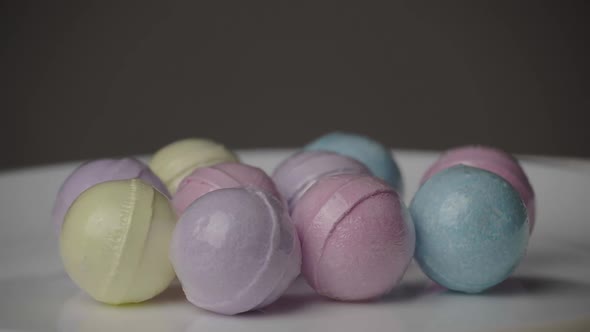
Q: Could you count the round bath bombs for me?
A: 10